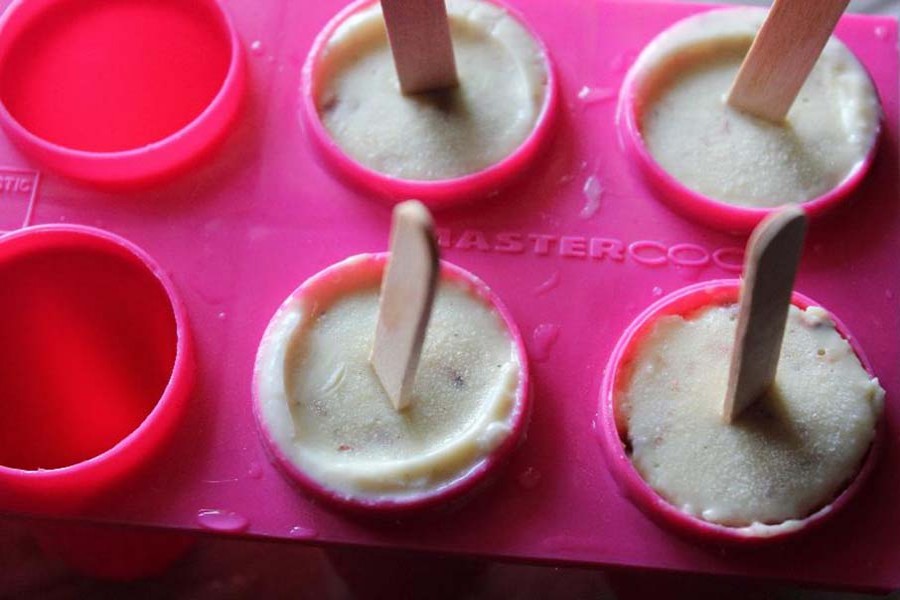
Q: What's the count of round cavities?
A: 6